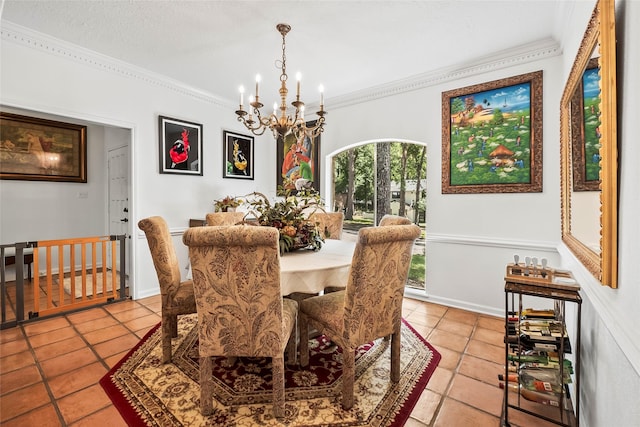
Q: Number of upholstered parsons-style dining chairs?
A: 6